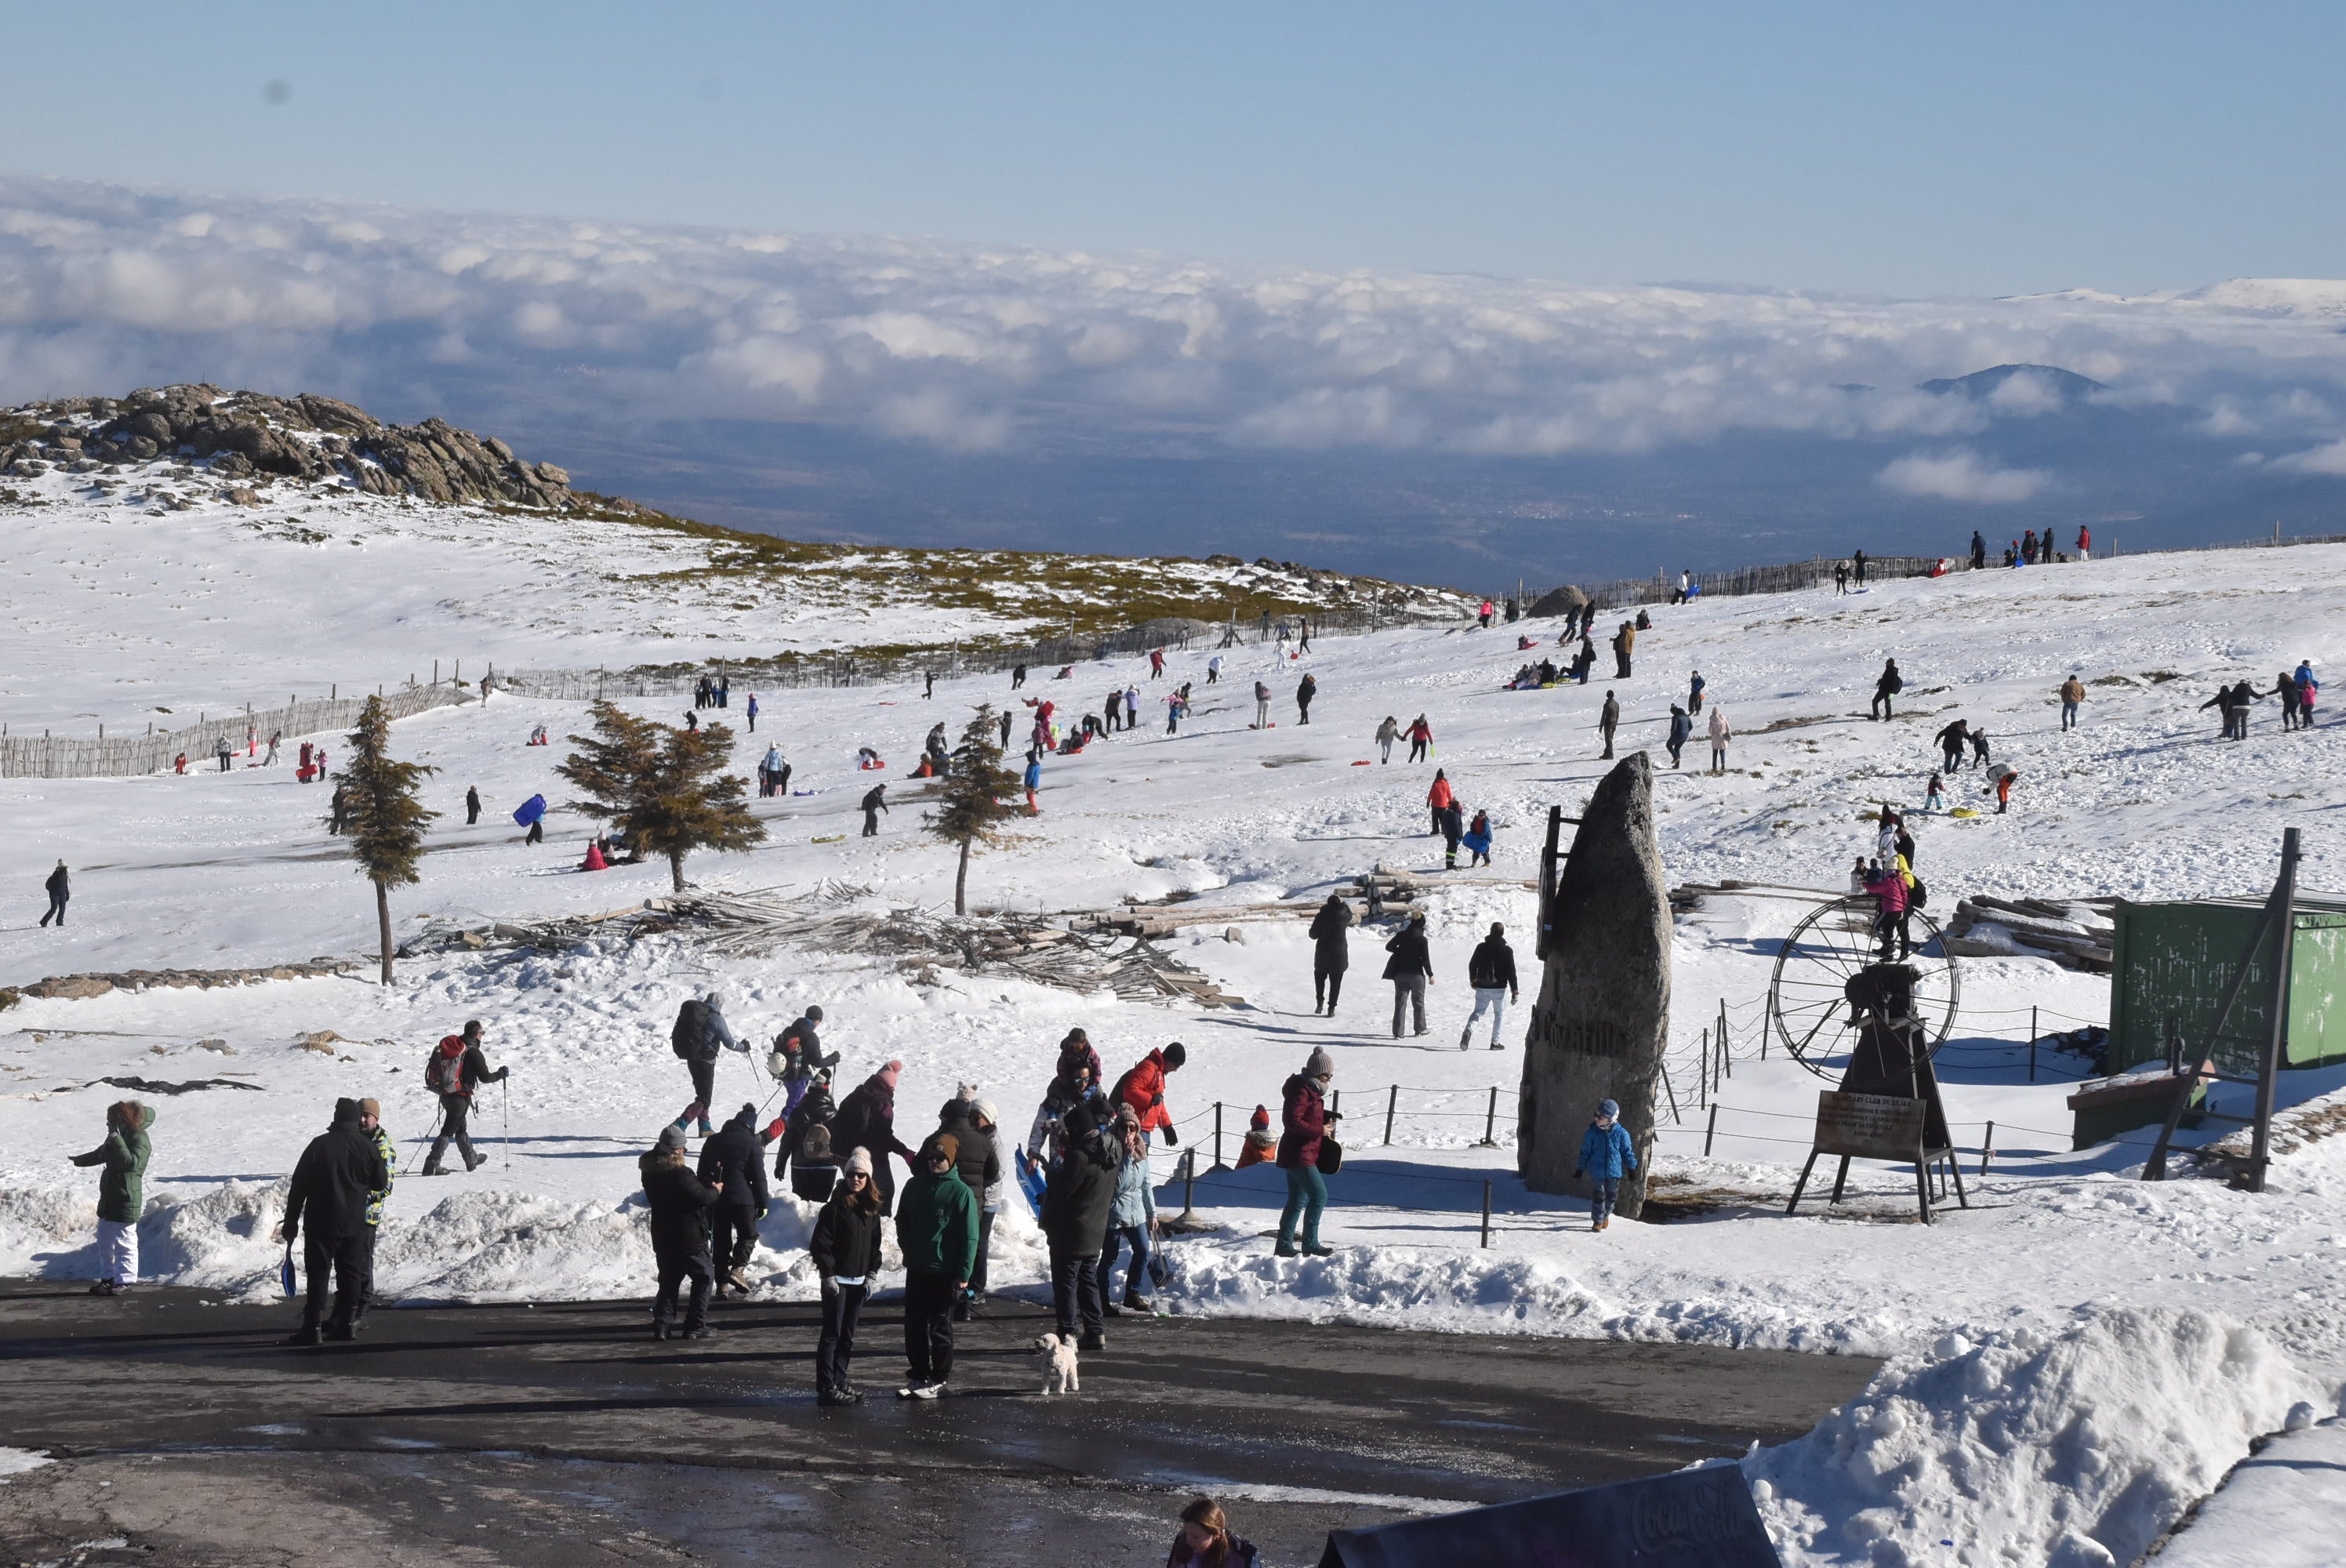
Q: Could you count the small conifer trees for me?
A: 3